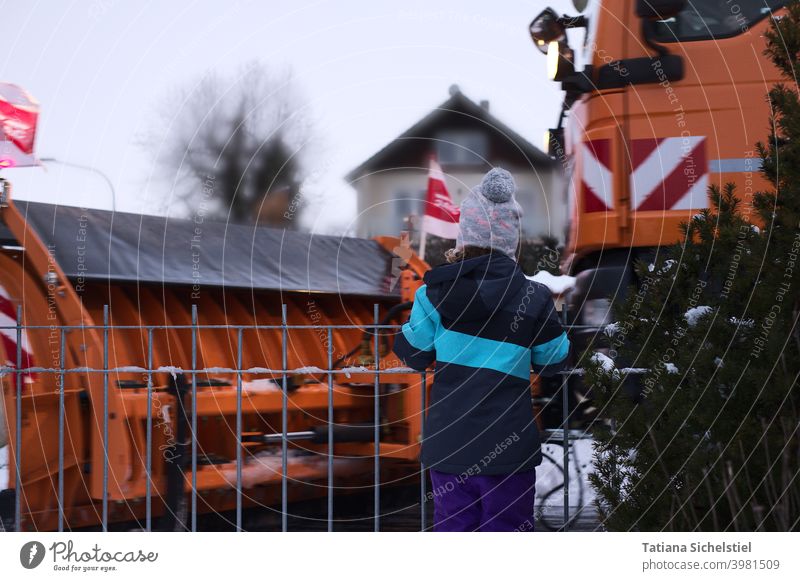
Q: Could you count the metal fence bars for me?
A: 11